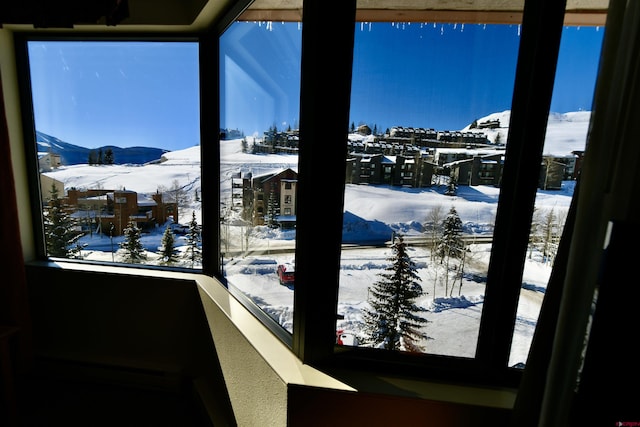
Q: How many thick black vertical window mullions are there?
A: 3